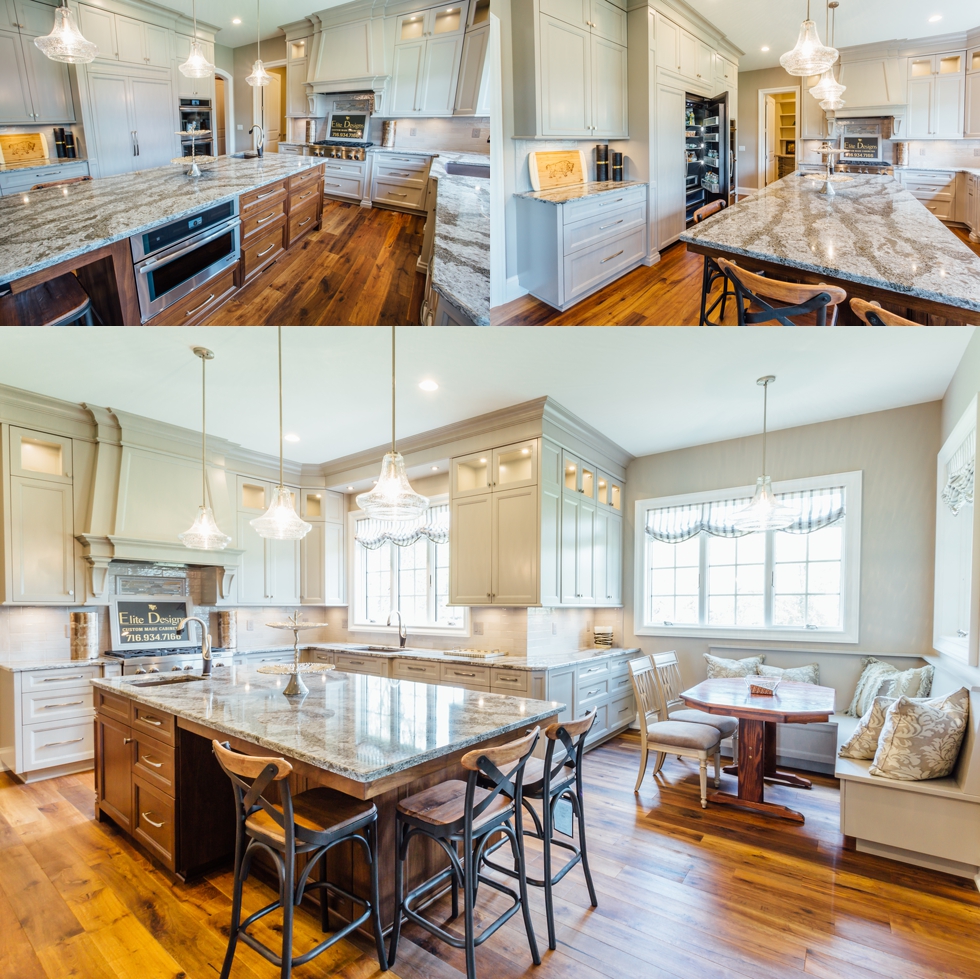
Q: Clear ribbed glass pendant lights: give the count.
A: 10